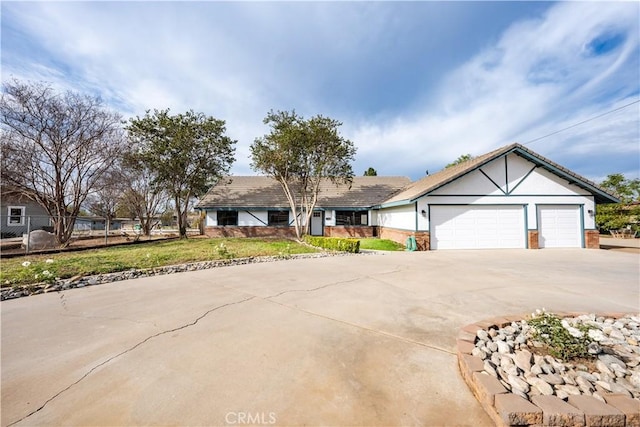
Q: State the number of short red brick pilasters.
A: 3